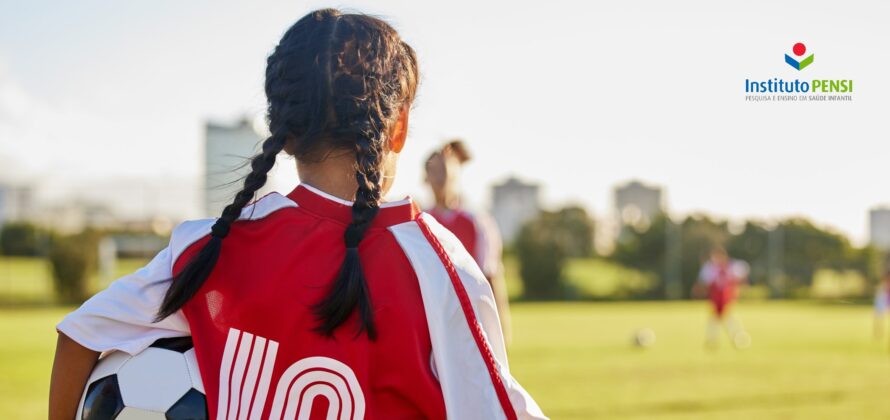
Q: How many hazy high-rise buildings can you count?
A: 4